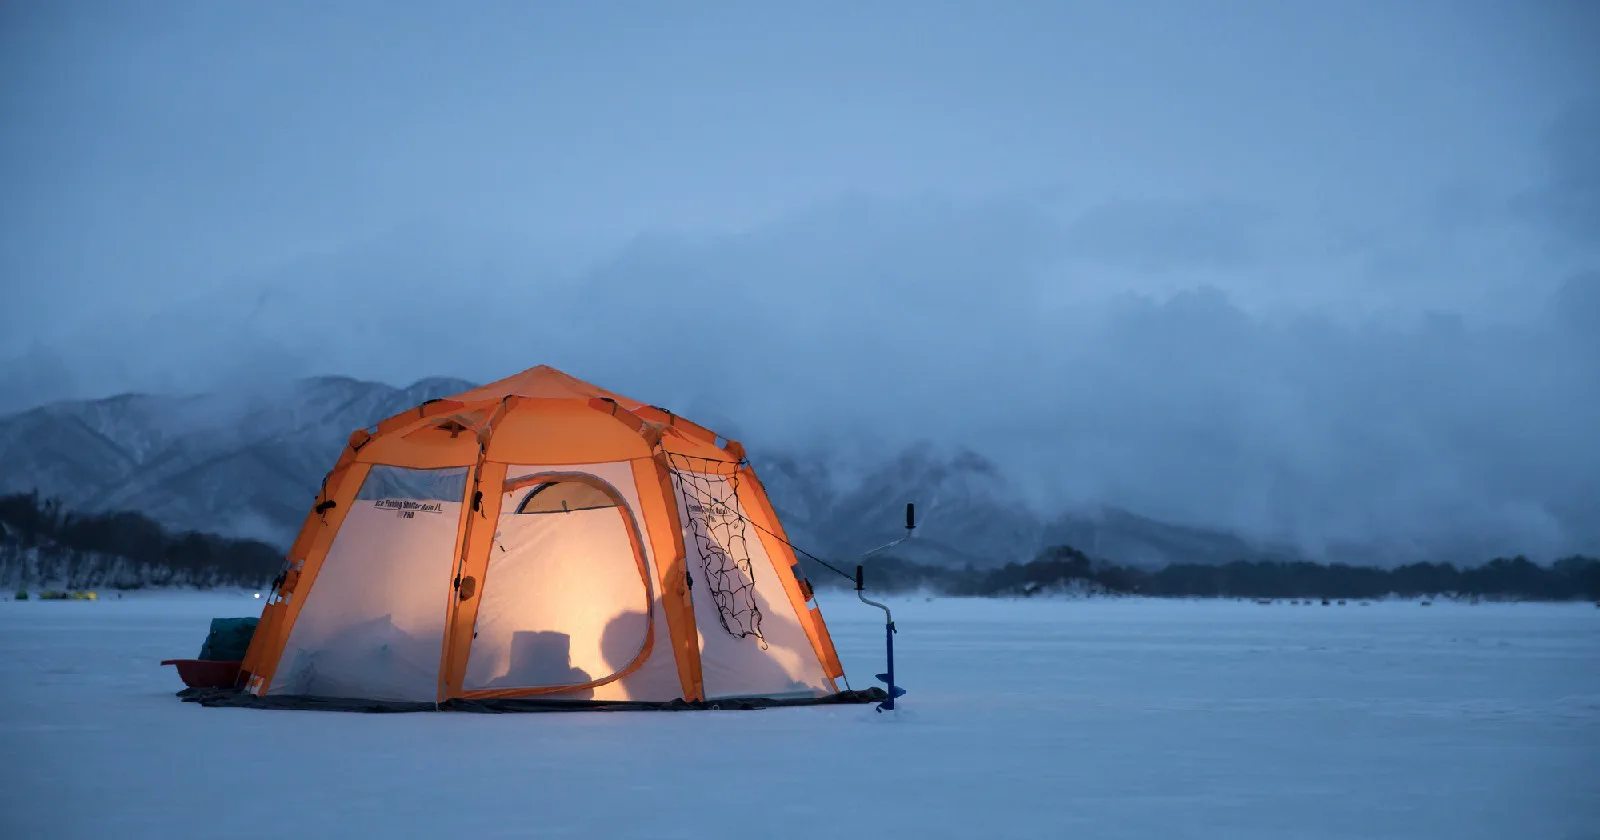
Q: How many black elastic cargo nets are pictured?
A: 1